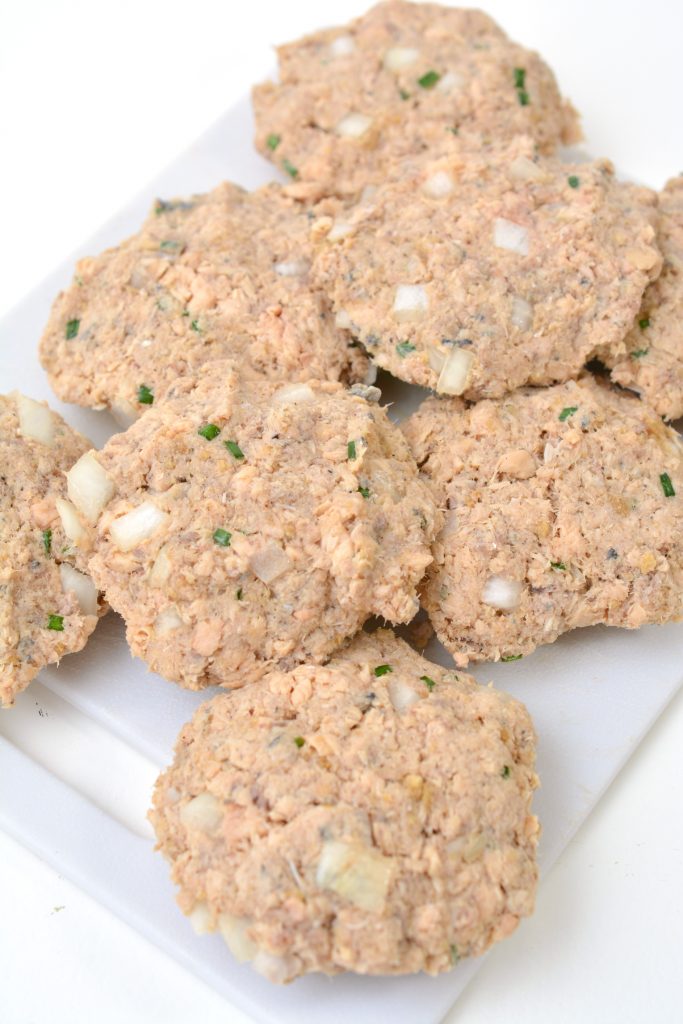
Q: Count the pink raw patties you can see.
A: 8